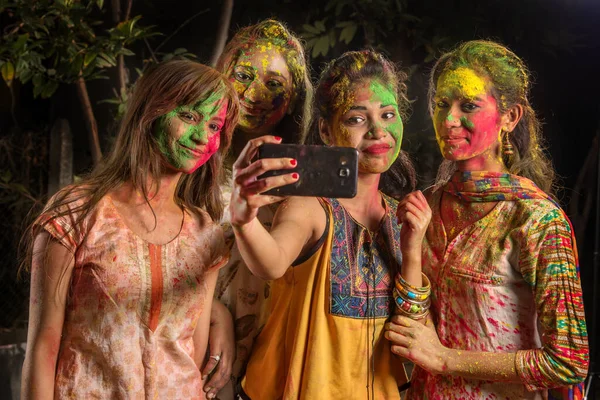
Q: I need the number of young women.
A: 4